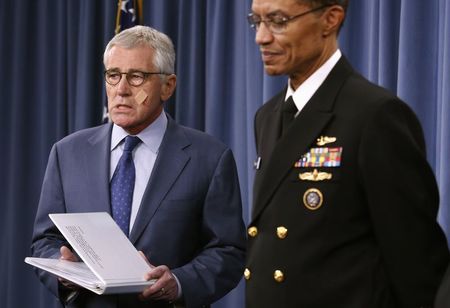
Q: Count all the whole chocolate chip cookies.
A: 0